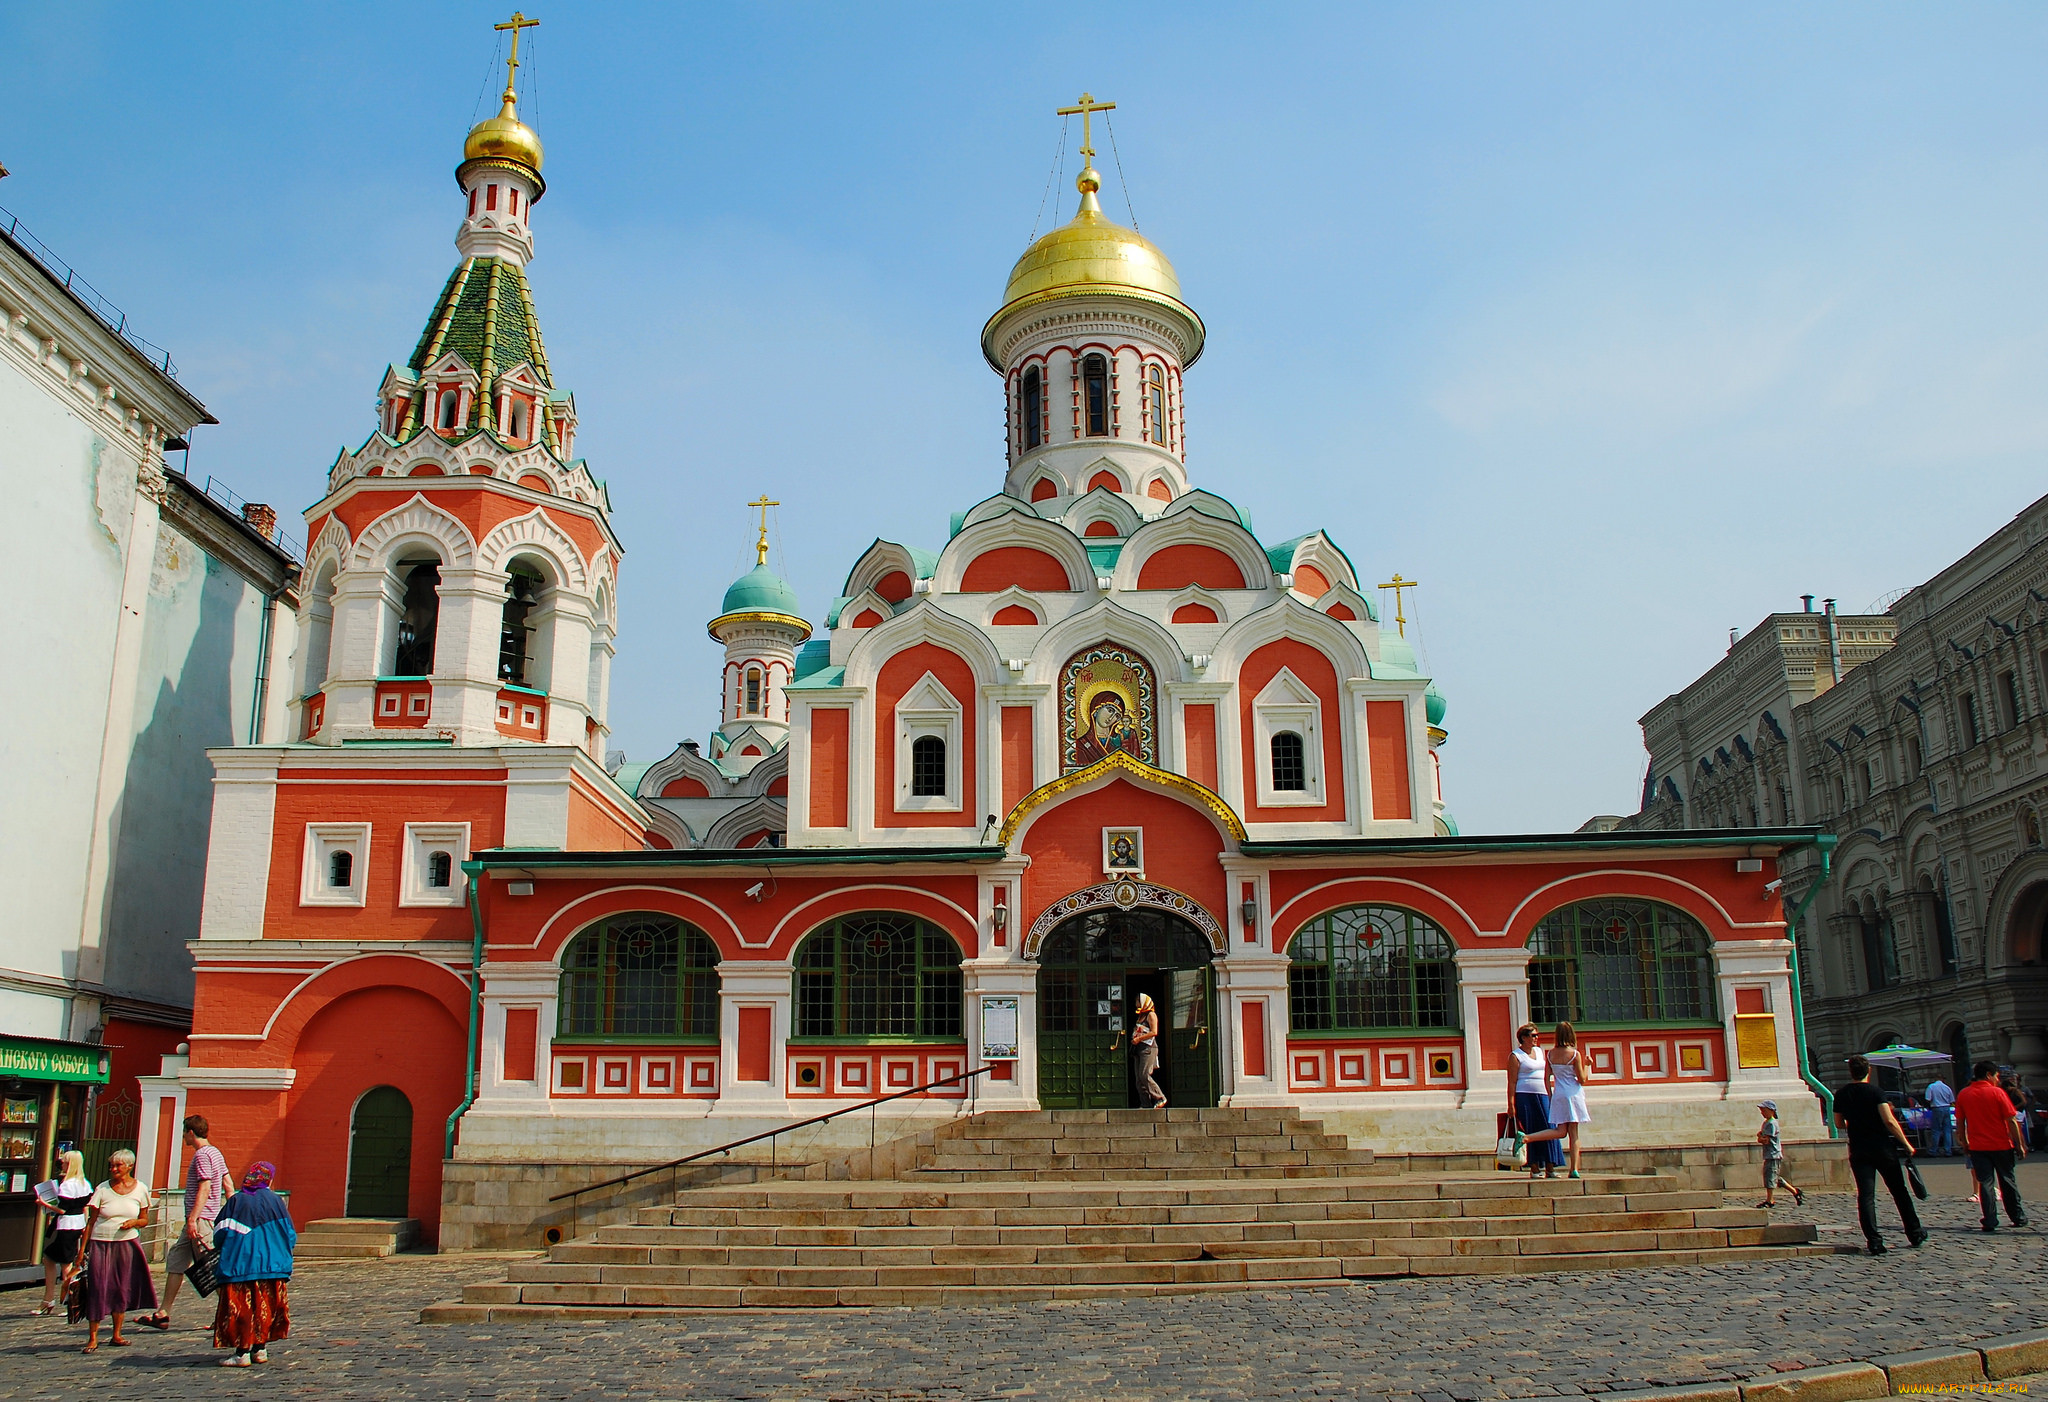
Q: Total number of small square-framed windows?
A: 2